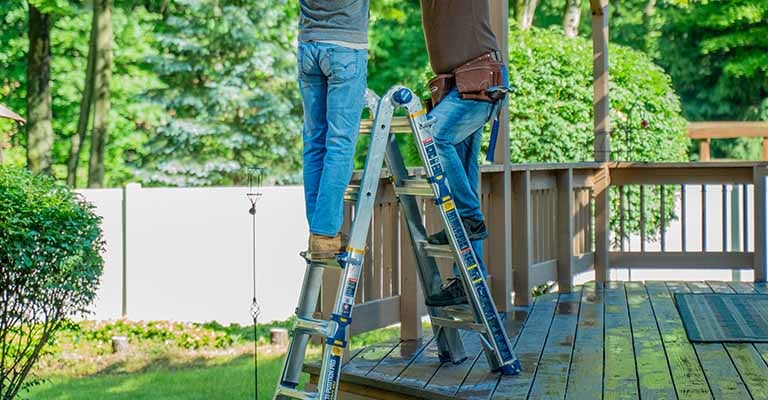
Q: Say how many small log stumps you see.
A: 2